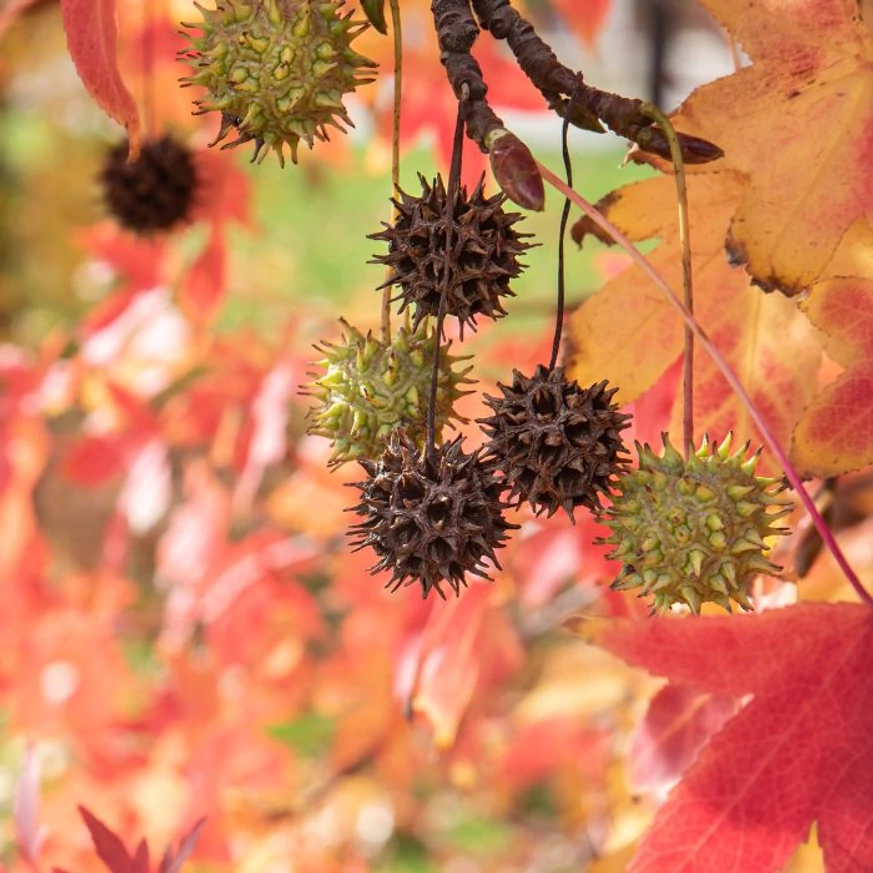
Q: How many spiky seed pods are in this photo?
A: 7